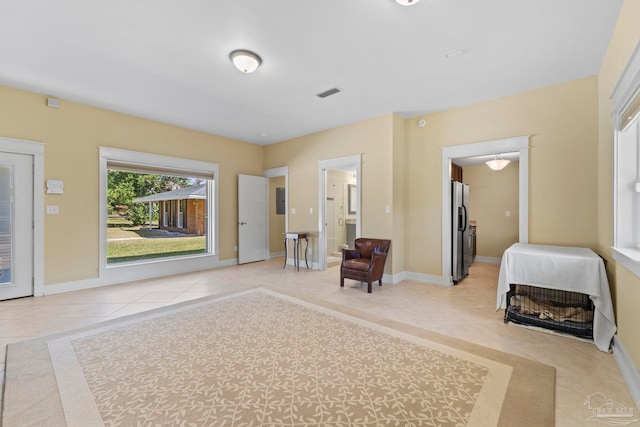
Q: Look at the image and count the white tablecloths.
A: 1